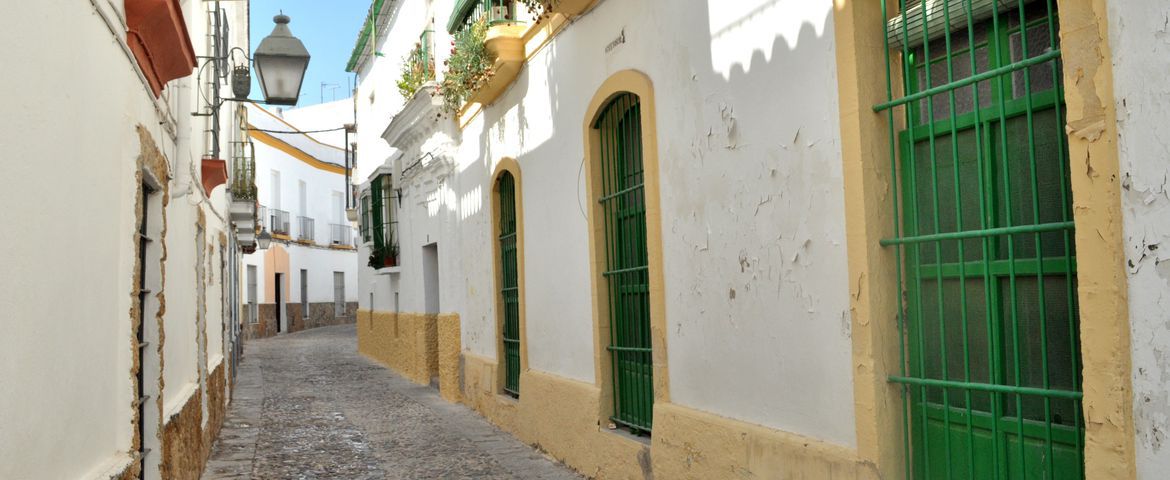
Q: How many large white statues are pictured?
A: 0